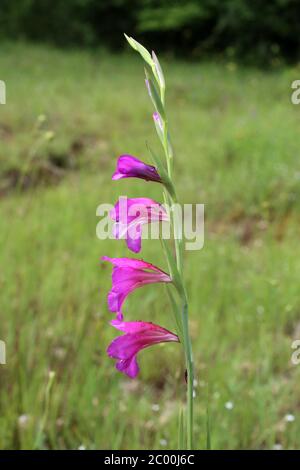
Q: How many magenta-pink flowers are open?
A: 4